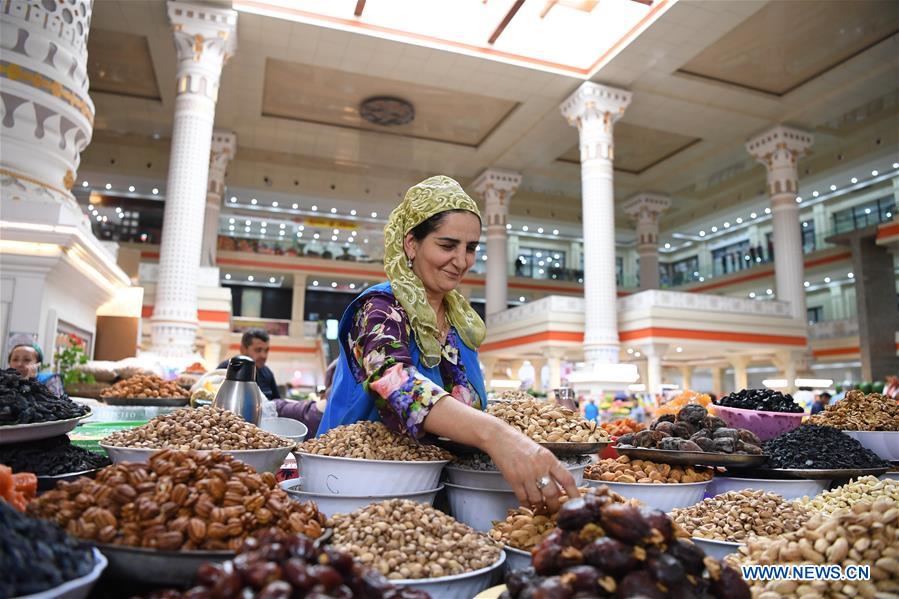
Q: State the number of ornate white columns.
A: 7